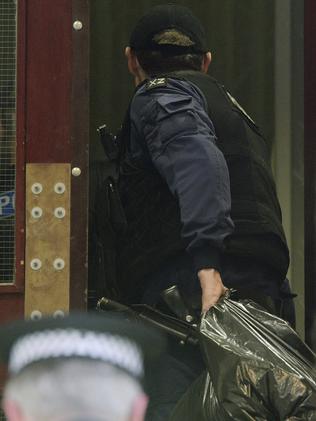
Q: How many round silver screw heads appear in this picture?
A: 10